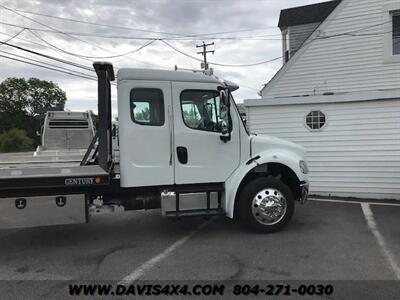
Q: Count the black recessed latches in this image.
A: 2